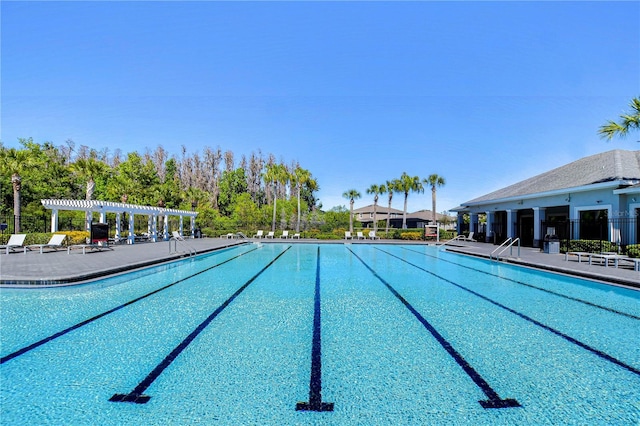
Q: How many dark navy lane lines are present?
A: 6